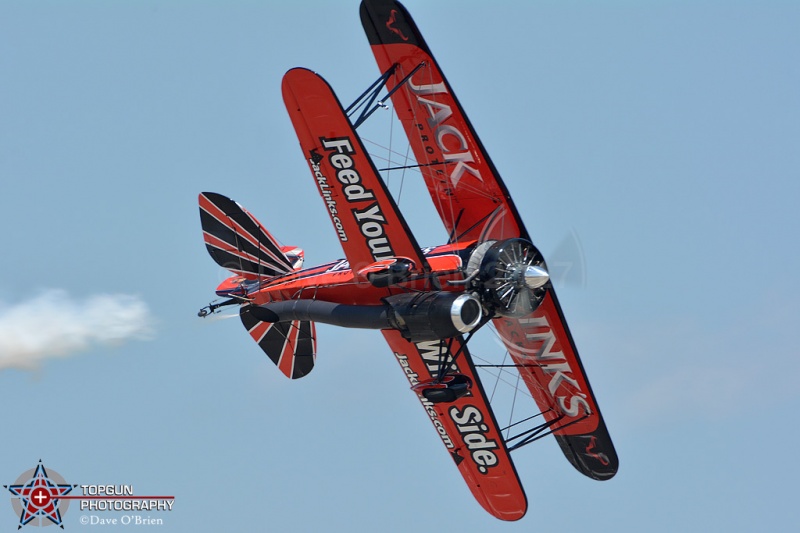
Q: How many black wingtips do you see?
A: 2